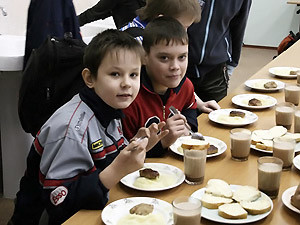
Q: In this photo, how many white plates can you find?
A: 11